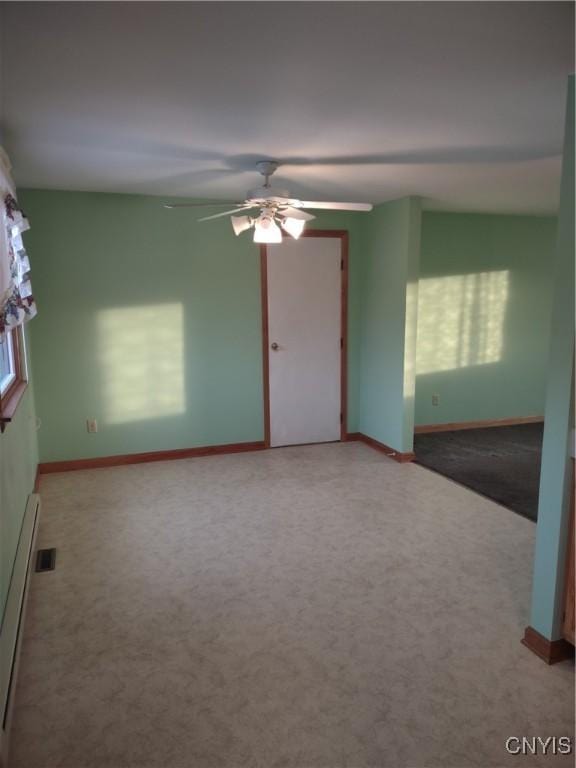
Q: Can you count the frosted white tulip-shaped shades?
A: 3